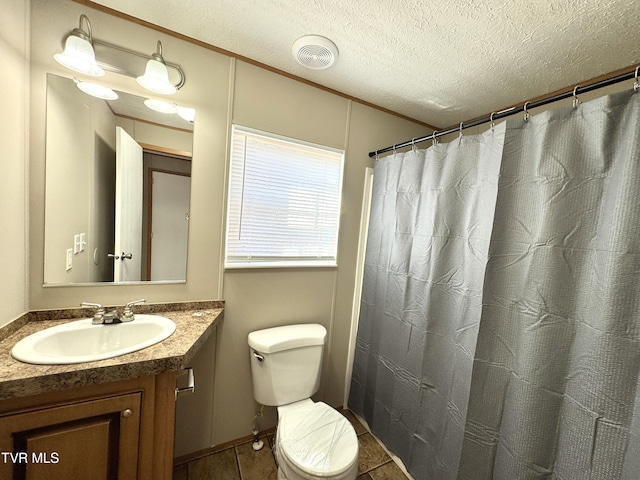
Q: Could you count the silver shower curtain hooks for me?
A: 9